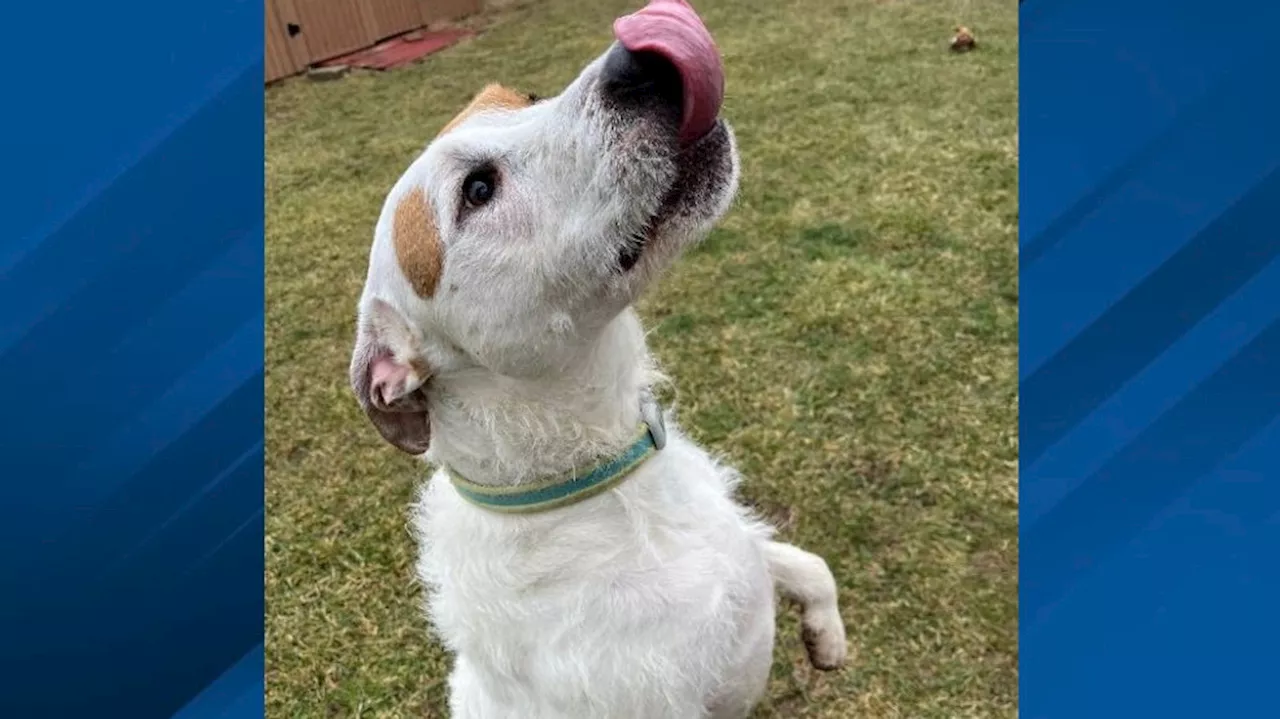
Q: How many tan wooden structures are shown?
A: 1